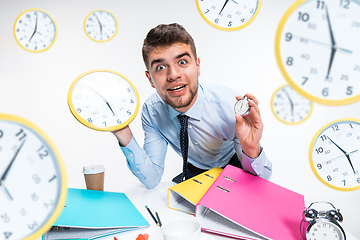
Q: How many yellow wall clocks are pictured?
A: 8